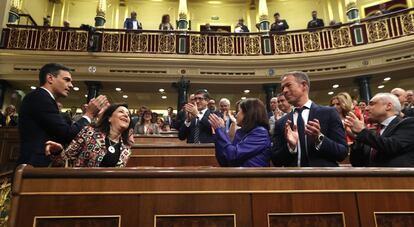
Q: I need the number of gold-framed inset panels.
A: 4